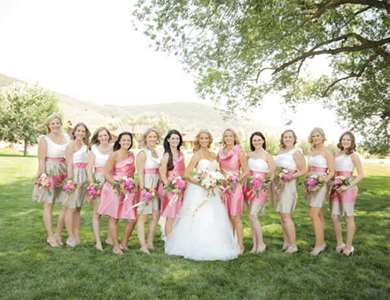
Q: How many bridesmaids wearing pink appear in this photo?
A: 3